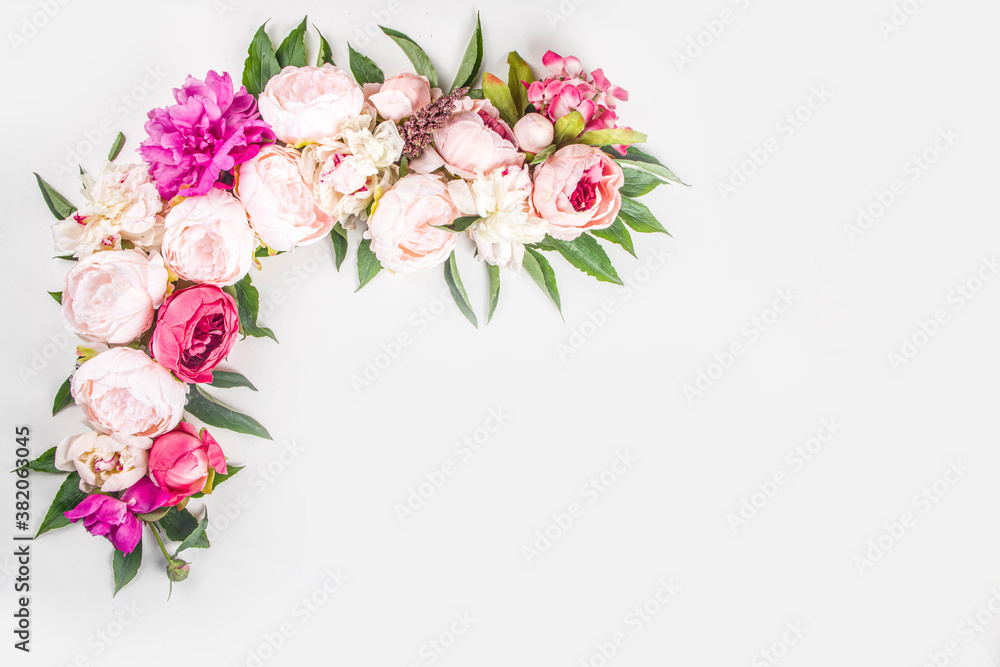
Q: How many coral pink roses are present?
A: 2